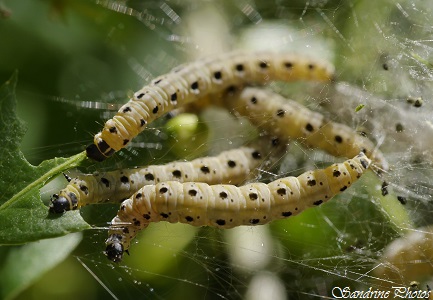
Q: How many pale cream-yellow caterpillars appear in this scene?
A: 4